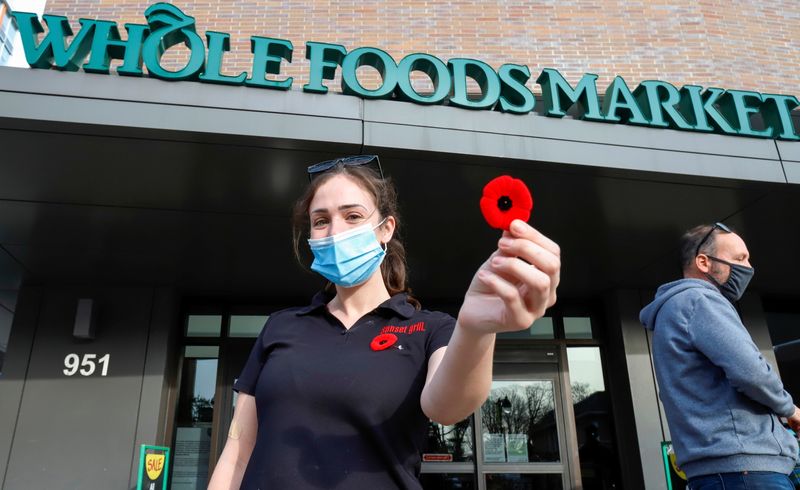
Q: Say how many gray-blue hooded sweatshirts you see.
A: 1